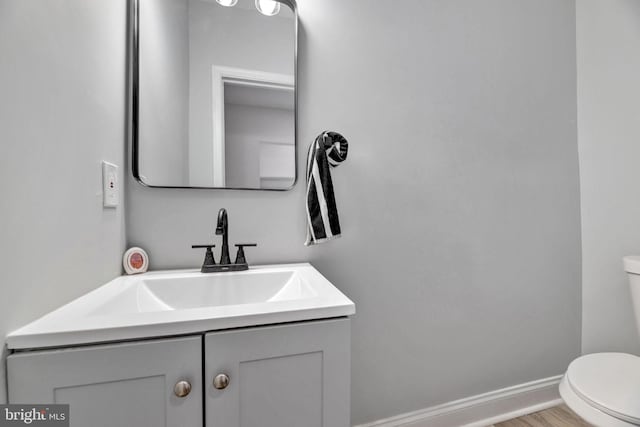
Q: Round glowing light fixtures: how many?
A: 2